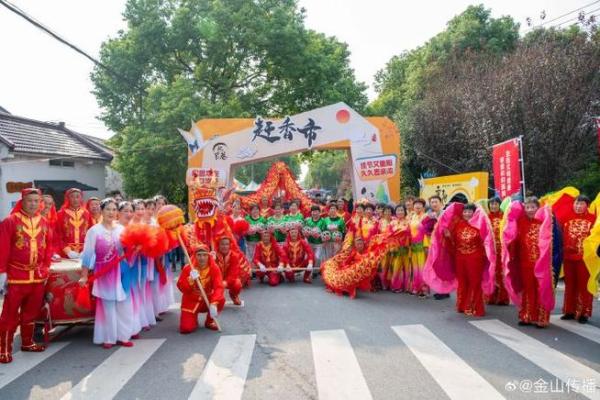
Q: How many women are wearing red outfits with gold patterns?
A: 4